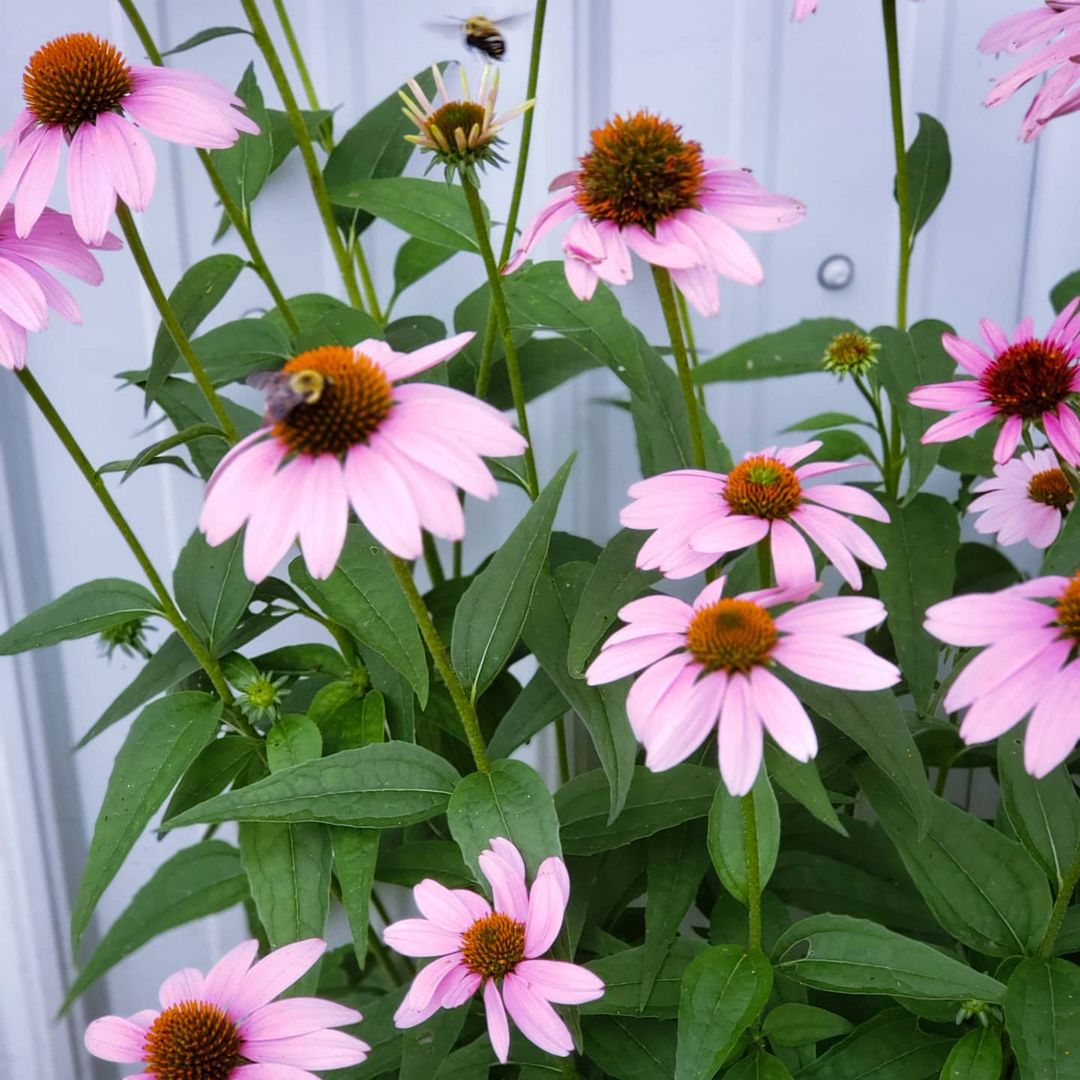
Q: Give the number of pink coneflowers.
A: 12